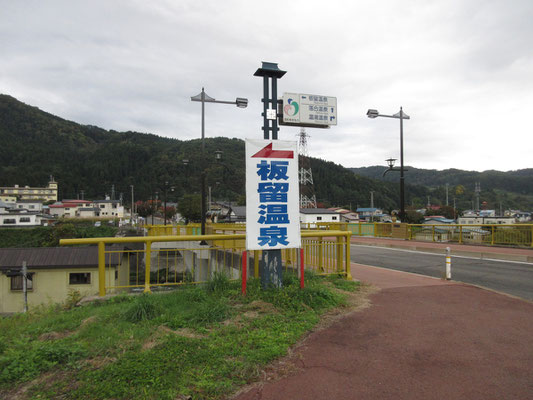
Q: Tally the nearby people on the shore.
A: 0